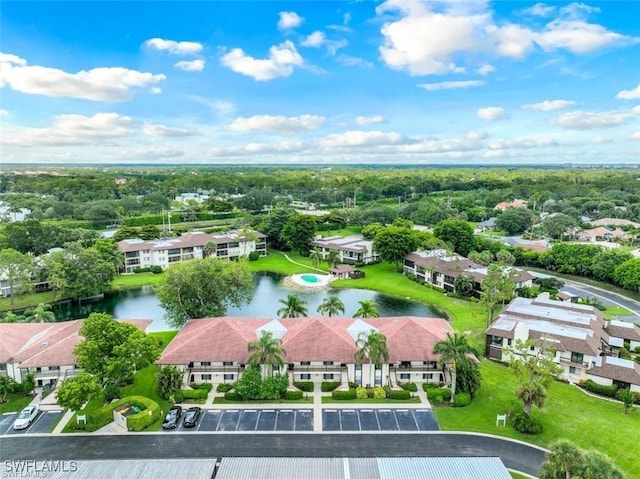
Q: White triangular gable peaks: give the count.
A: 2